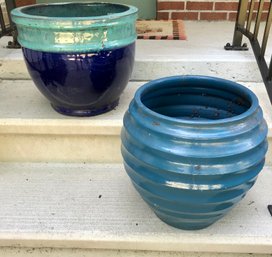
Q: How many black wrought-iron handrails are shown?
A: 2